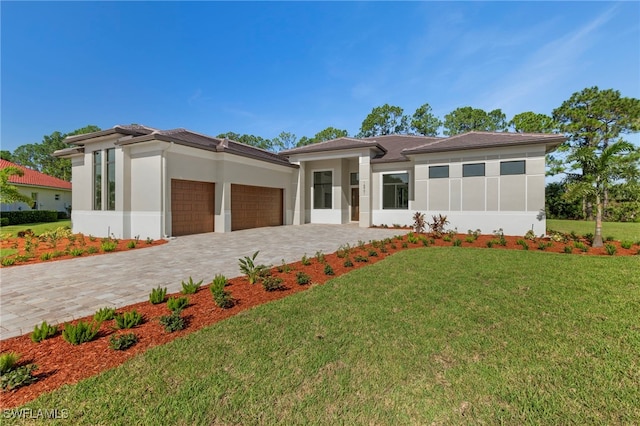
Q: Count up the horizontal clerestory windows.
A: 3